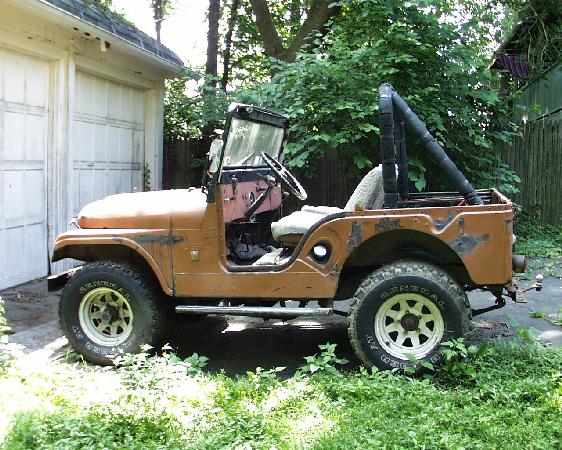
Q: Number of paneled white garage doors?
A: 2